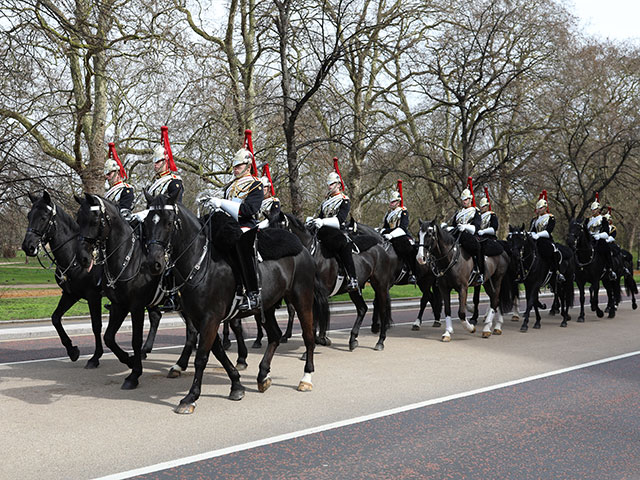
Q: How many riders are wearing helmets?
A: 11